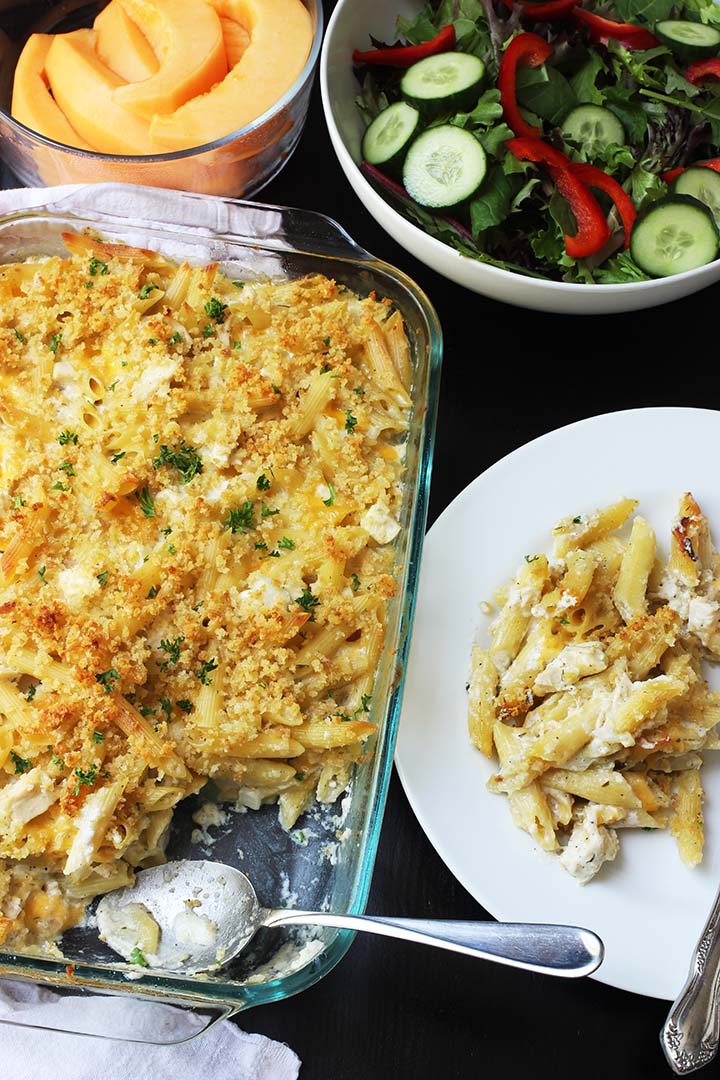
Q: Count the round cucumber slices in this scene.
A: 7